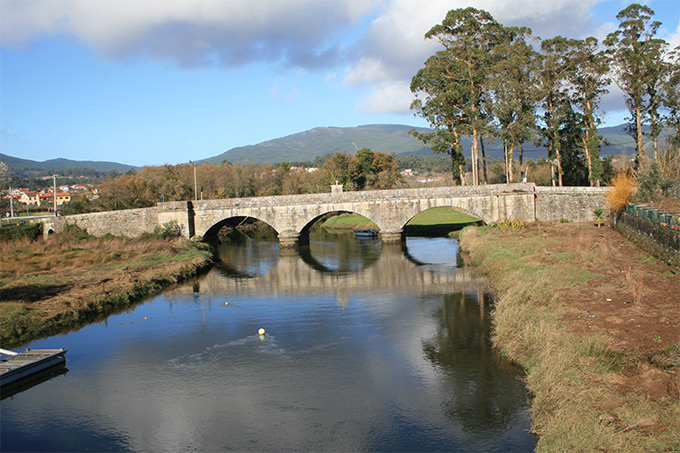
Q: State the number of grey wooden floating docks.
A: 1